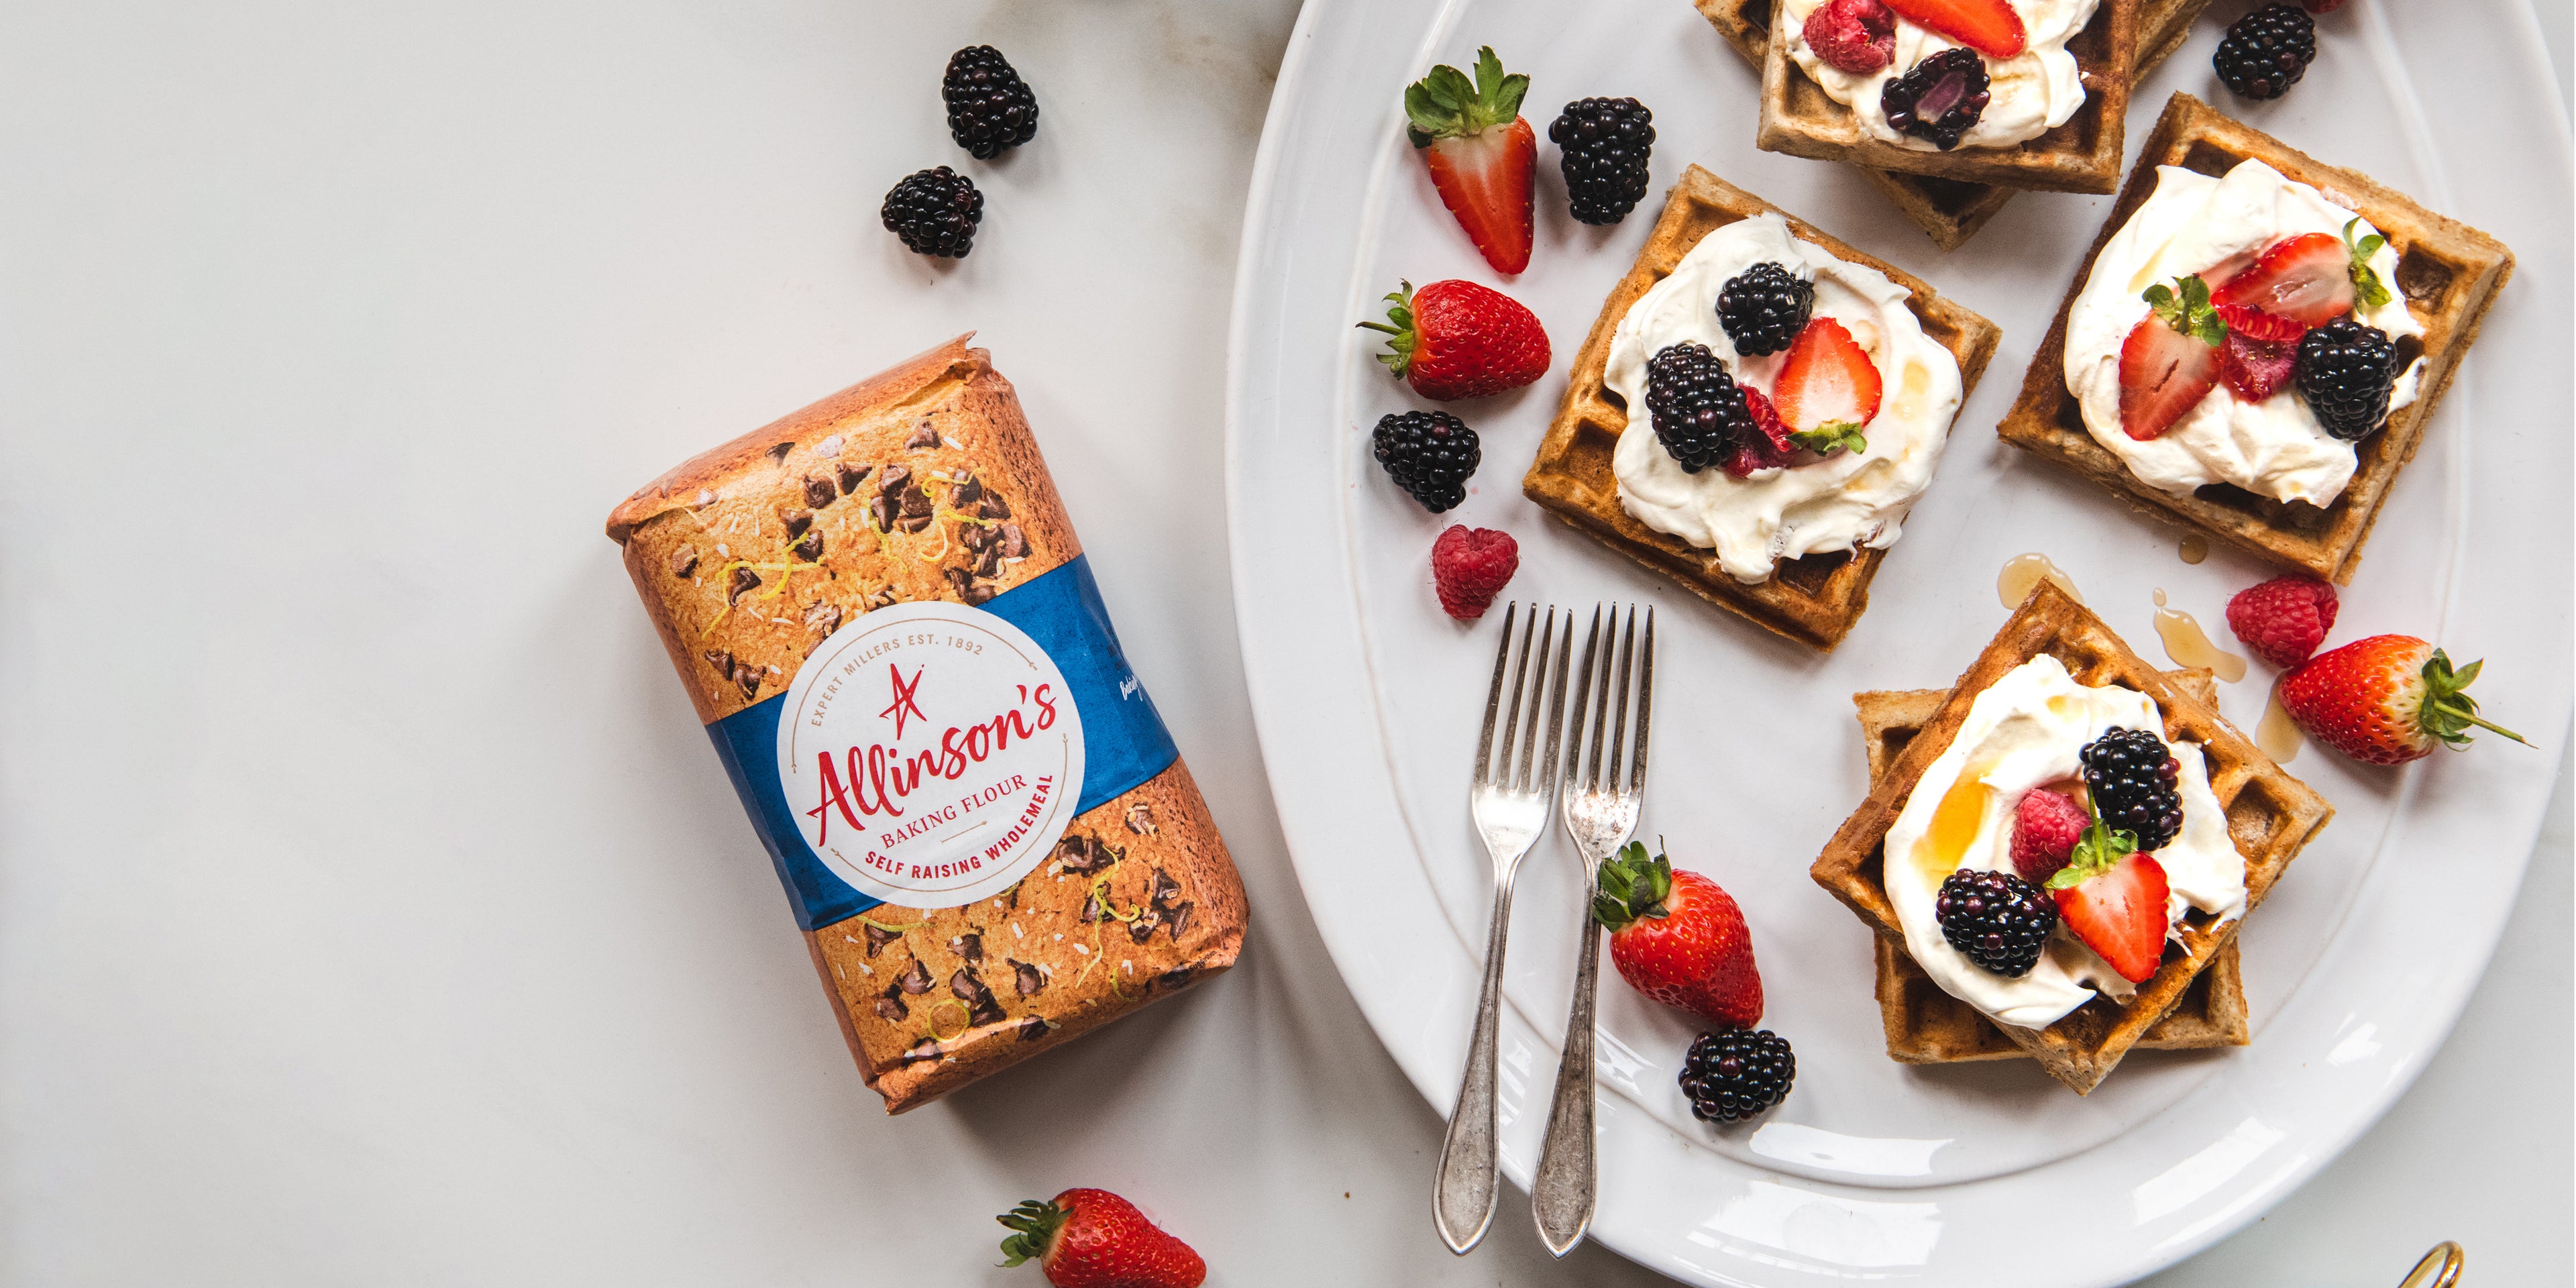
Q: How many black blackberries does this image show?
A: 12